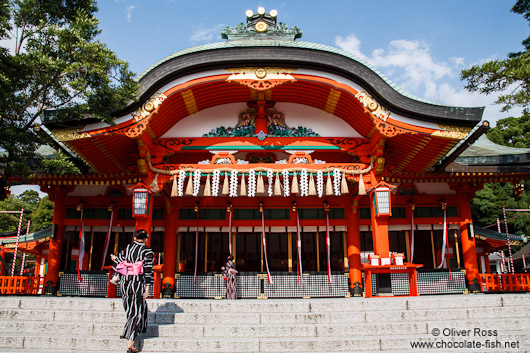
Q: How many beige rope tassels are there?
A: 13